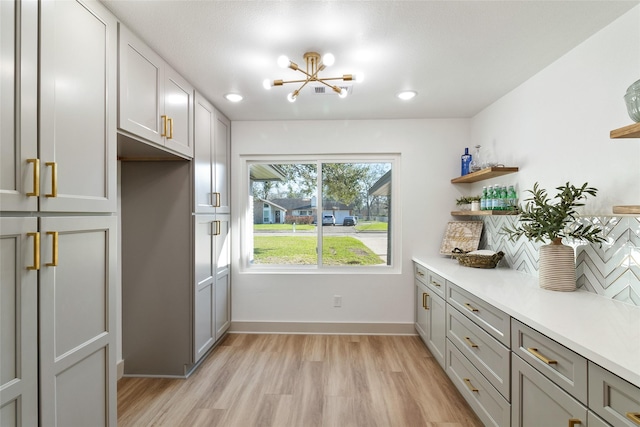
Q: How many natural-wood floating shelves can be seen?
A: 4